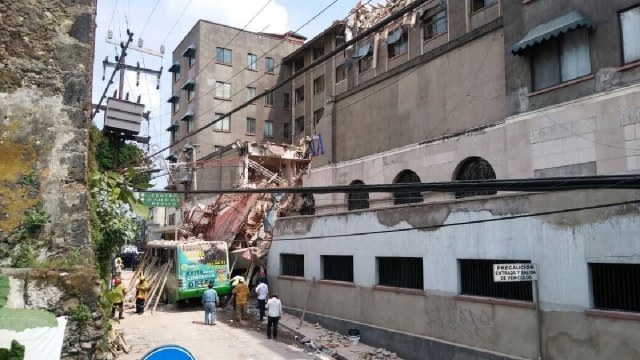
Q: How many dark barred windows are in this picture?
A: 5